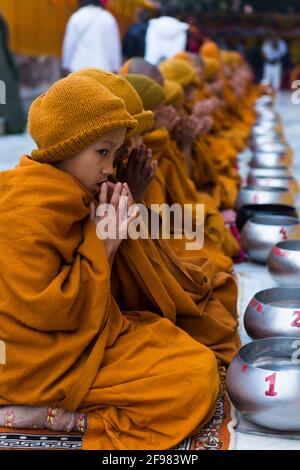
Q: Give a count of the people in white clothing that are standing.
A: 3